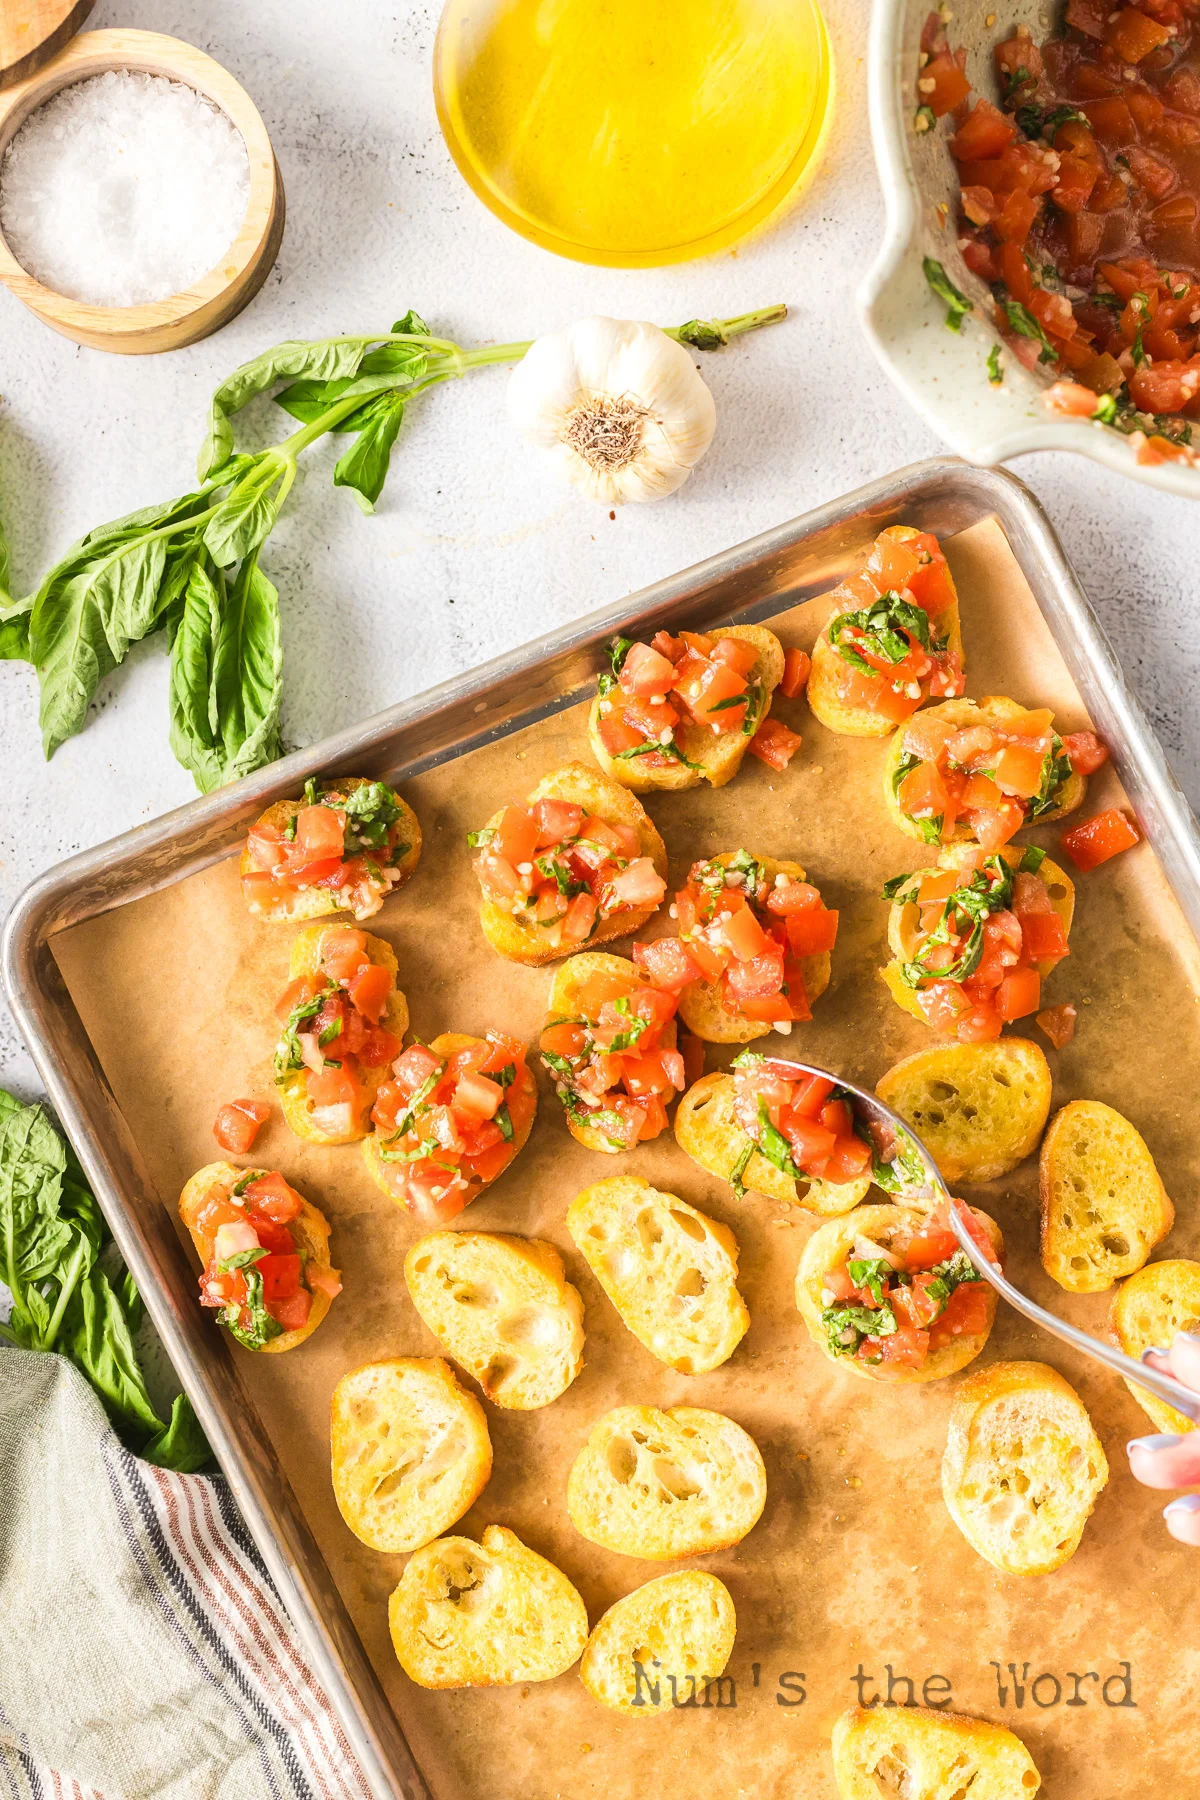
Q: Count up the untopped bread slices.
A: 11